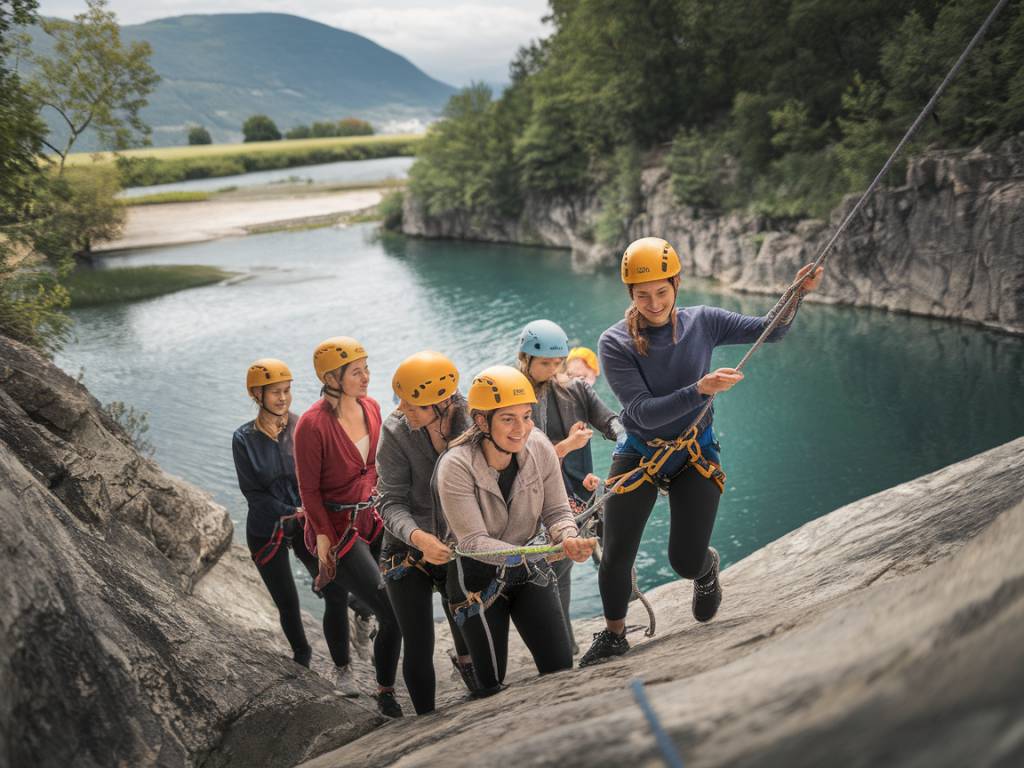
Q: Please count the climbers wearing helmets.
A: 7